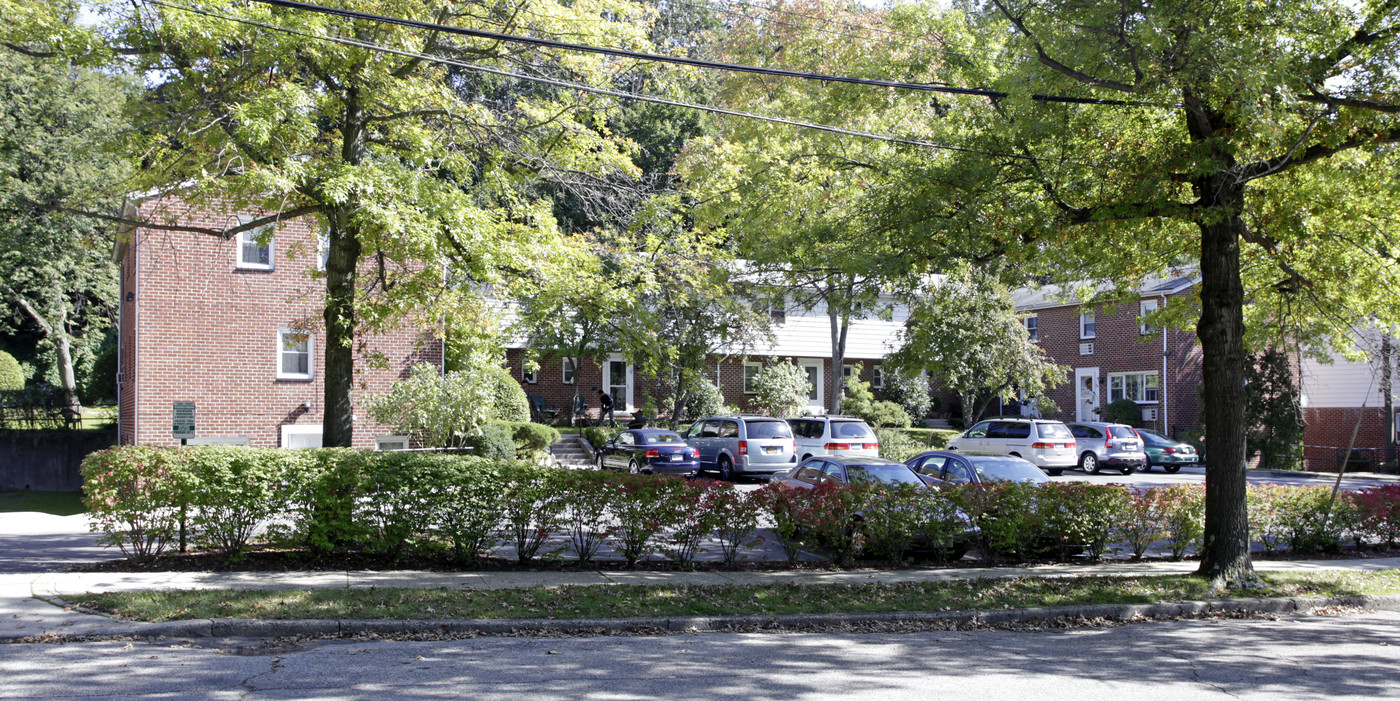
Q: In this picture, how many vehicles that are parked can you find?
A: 8